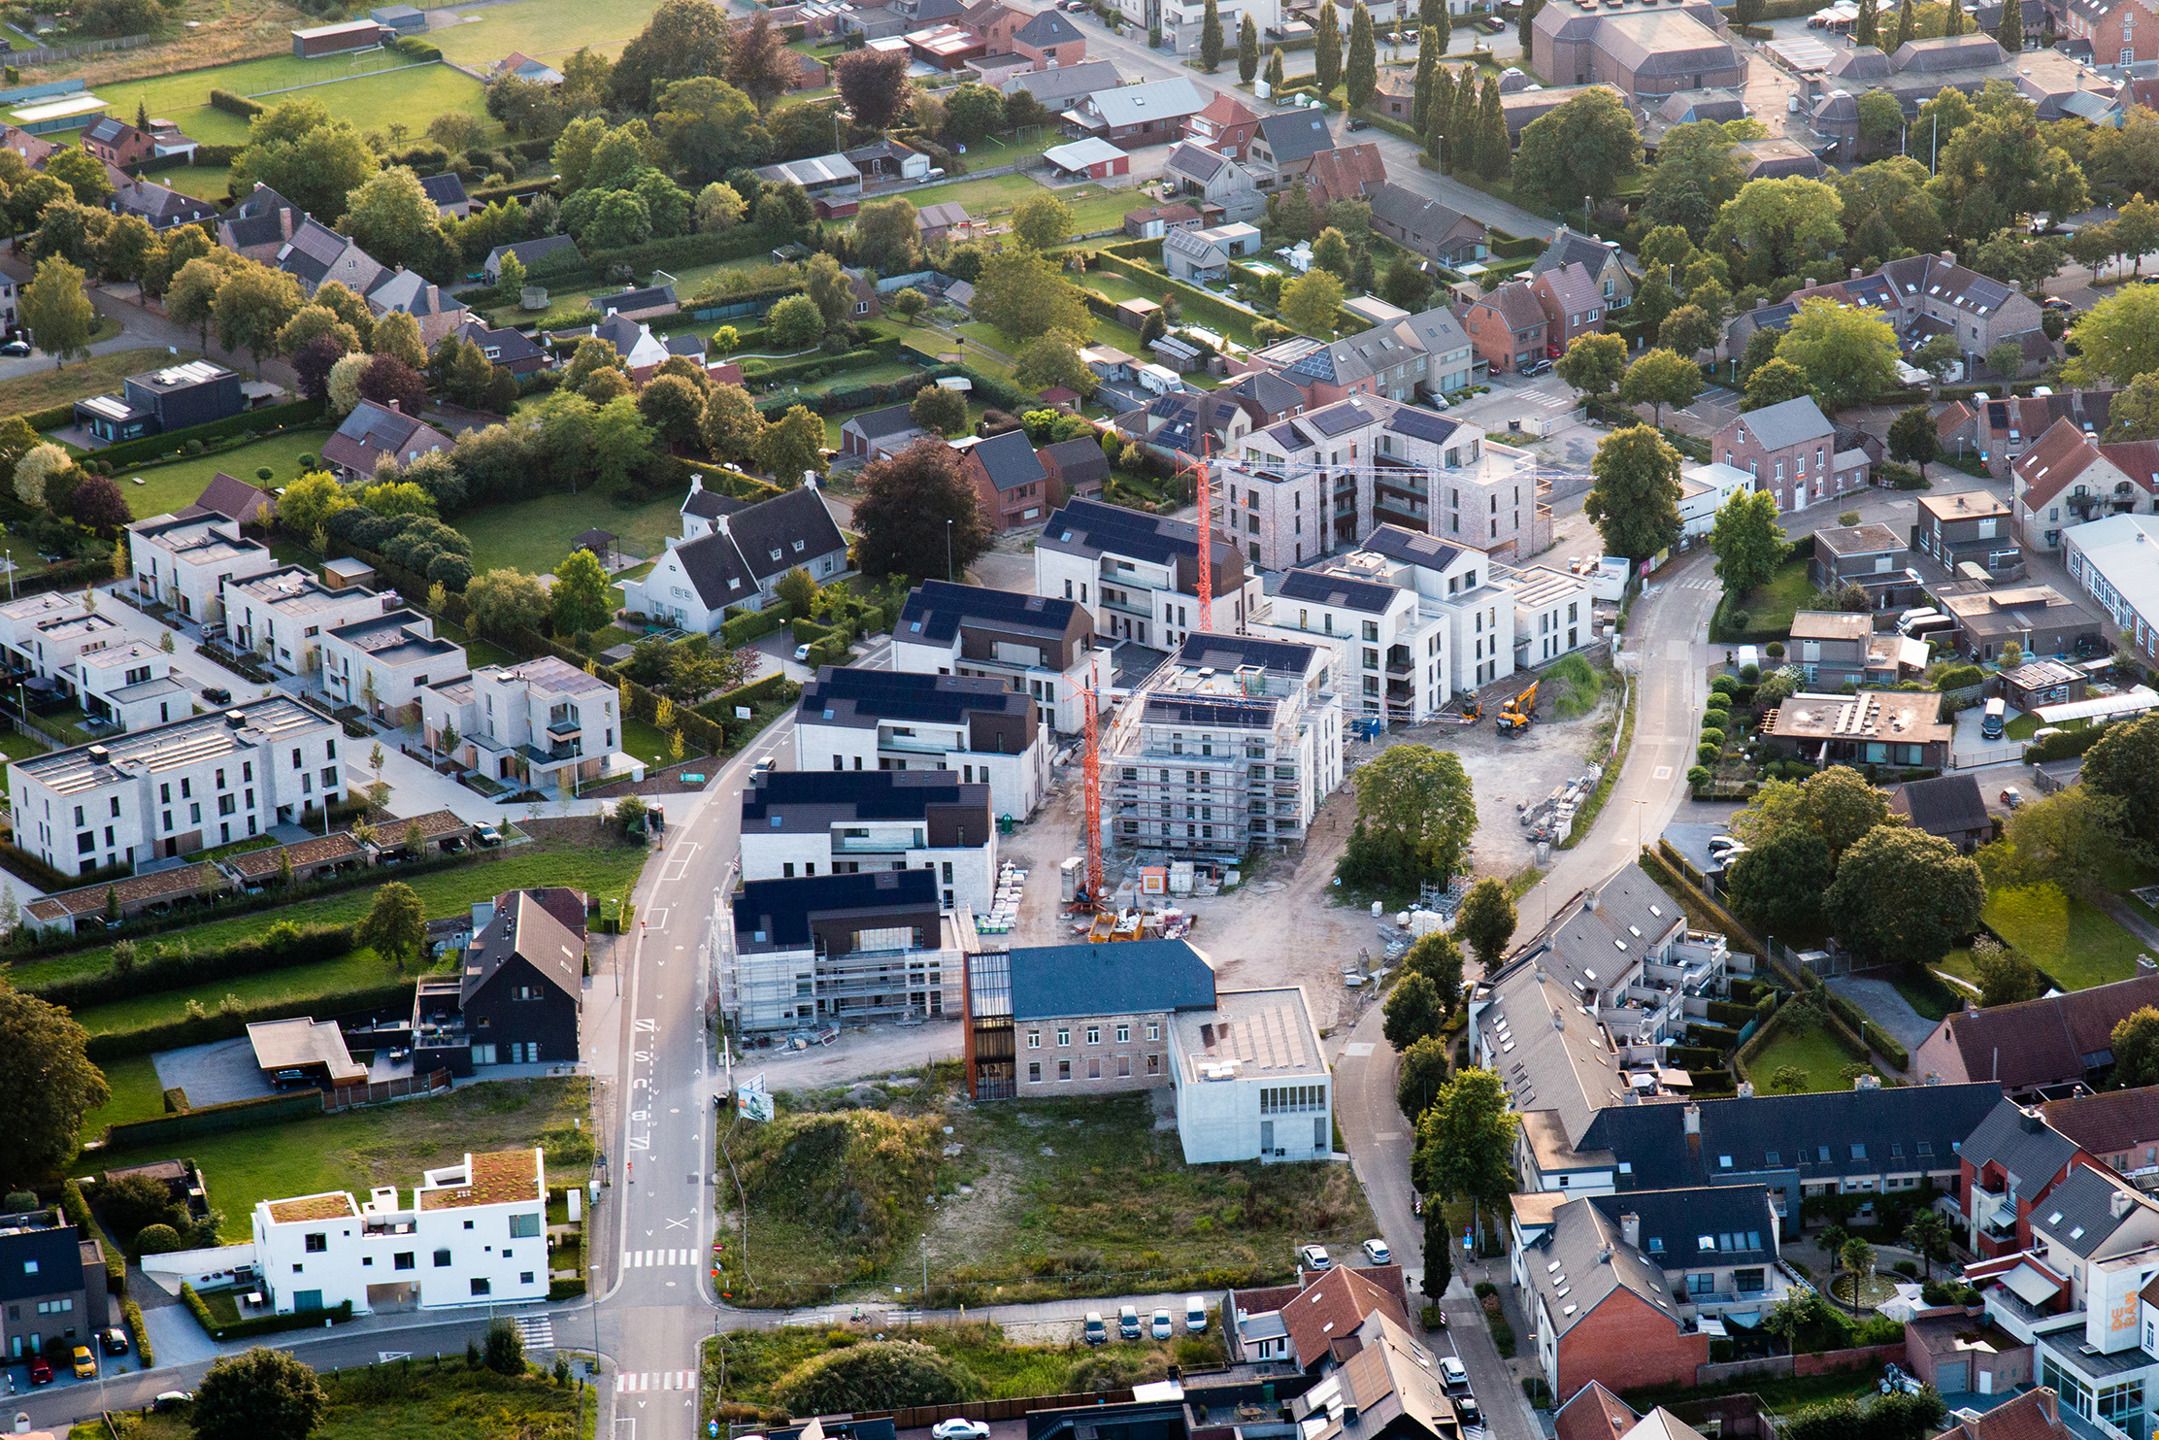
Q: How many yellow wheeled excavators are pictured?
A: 1